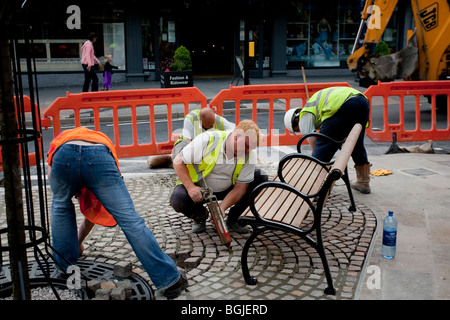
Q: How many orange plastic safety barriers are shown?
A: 4